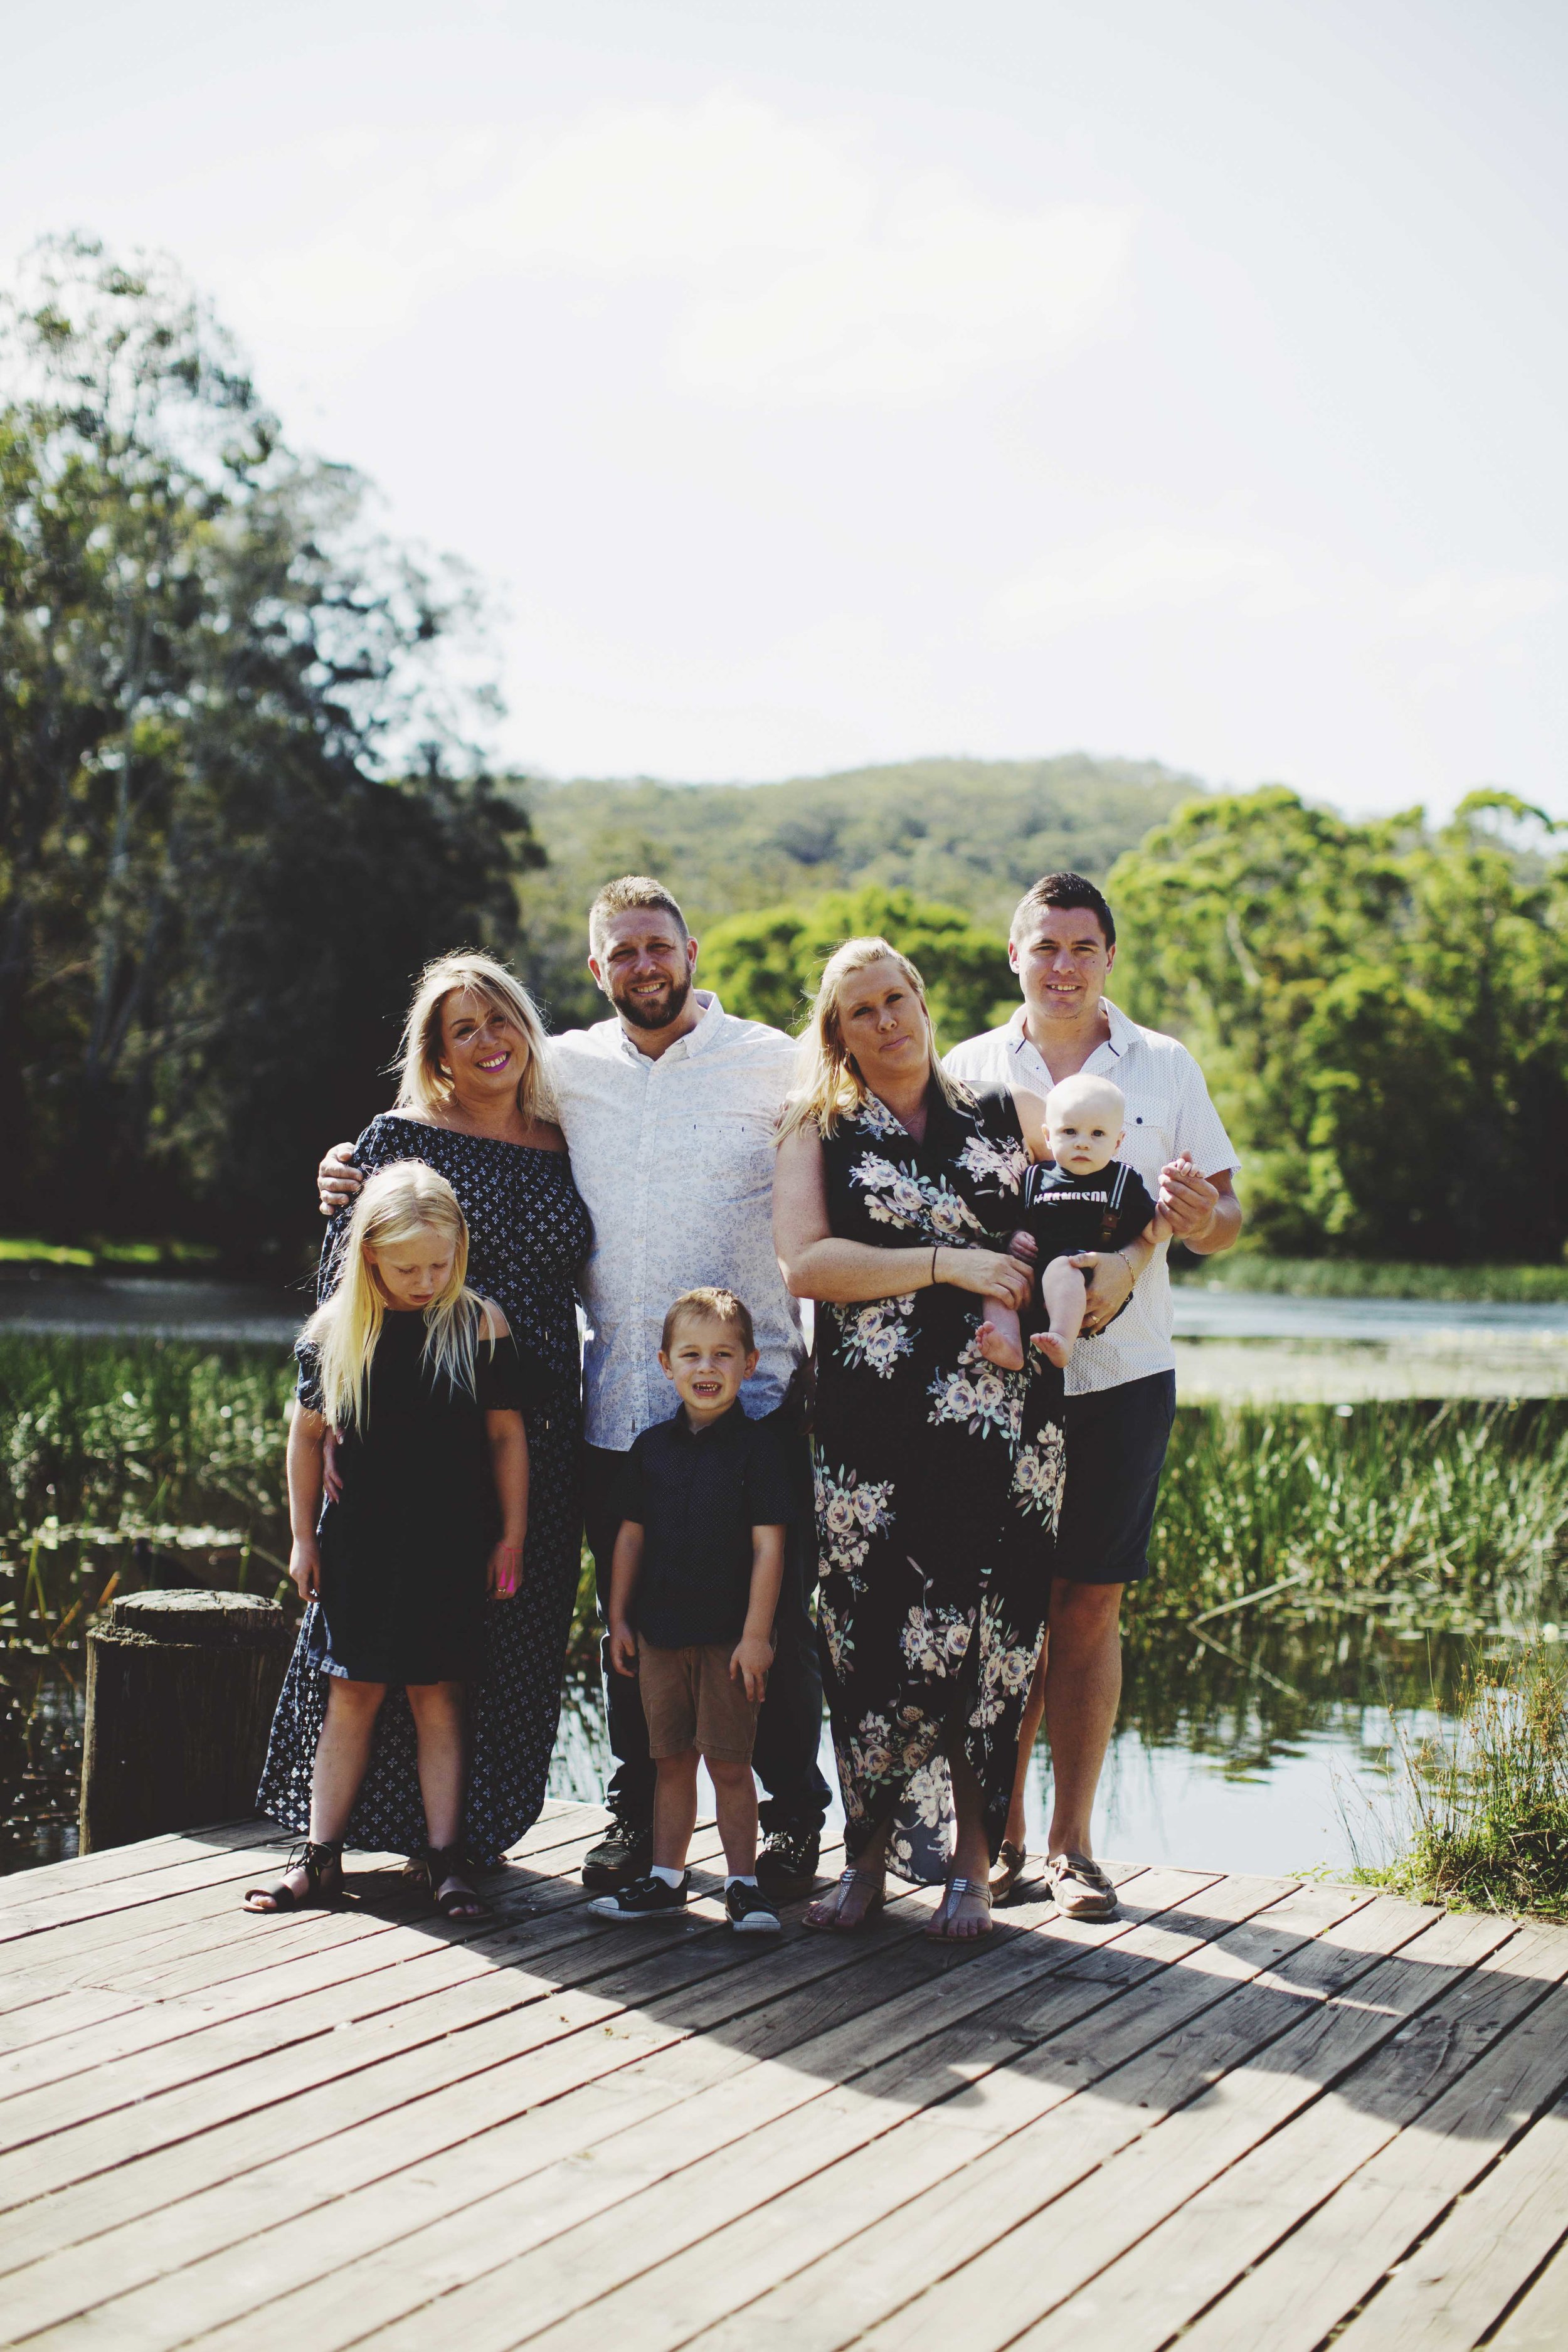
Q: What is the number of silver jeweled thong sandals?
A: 2